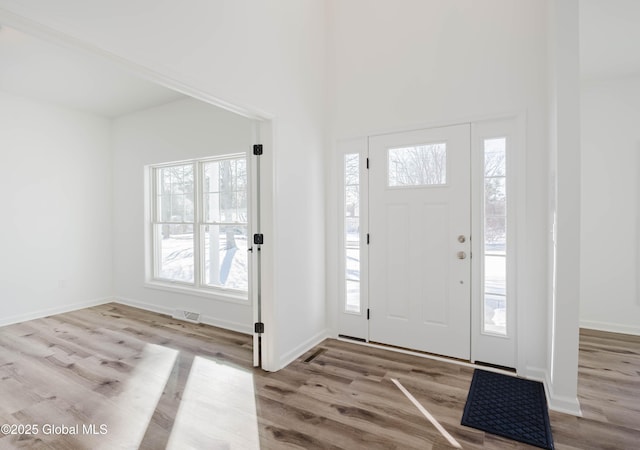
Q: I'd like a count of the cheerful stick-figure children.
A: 0